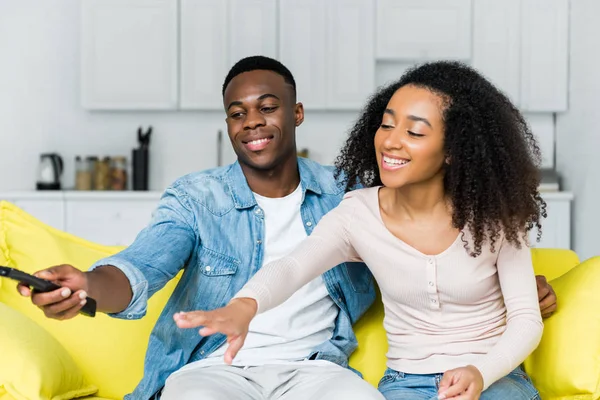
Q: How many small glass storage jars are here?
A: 3